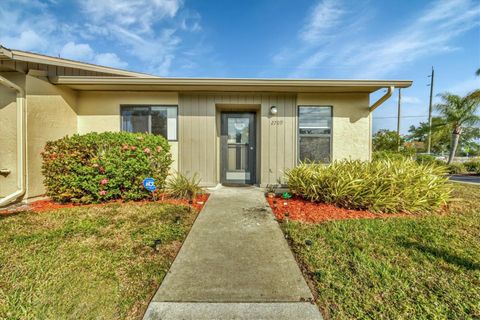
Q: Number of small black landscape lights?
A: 6